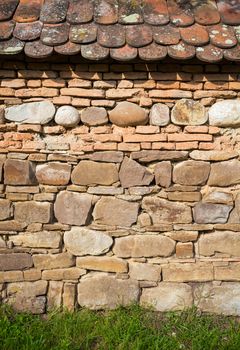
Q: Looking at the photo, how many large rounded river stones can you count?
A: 7